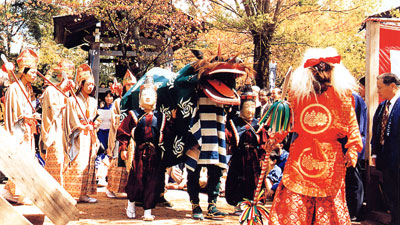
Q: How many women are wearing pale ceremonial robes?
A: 4